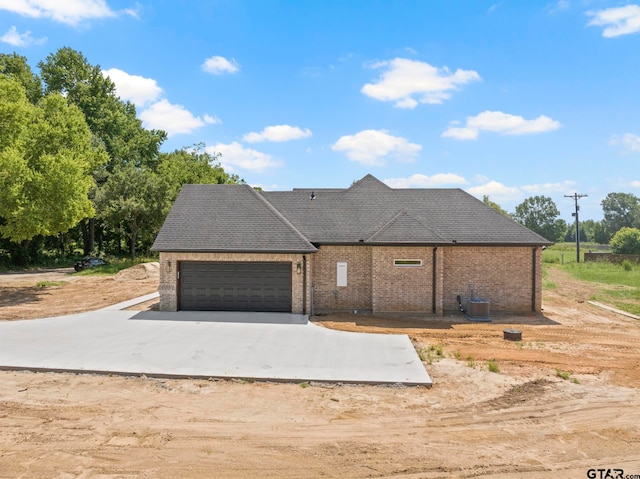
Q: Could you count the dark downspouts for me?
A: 3